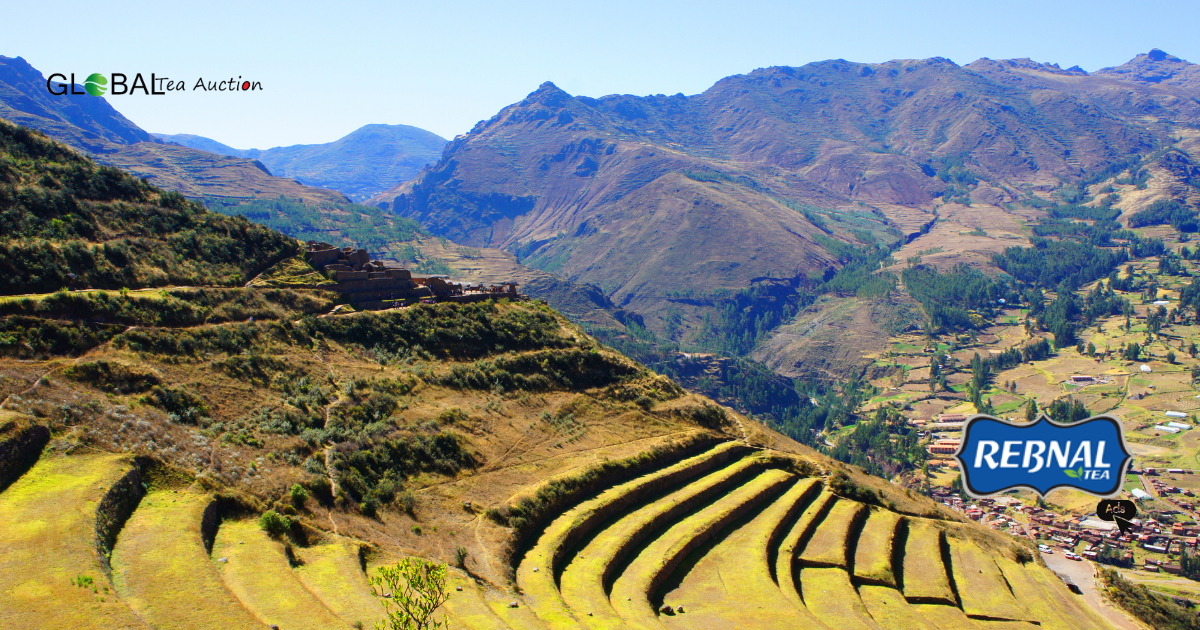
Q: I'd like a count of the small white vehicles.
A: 2